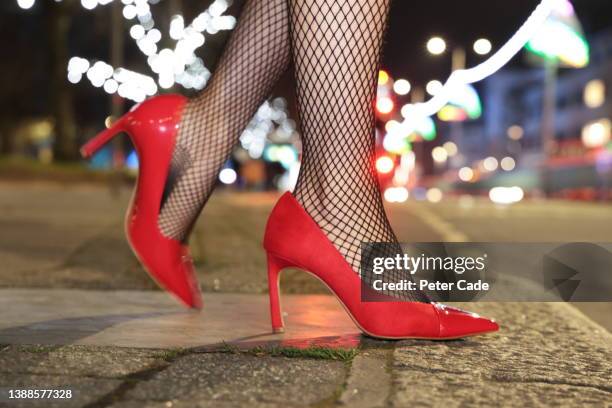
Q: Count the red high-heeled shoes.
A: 2